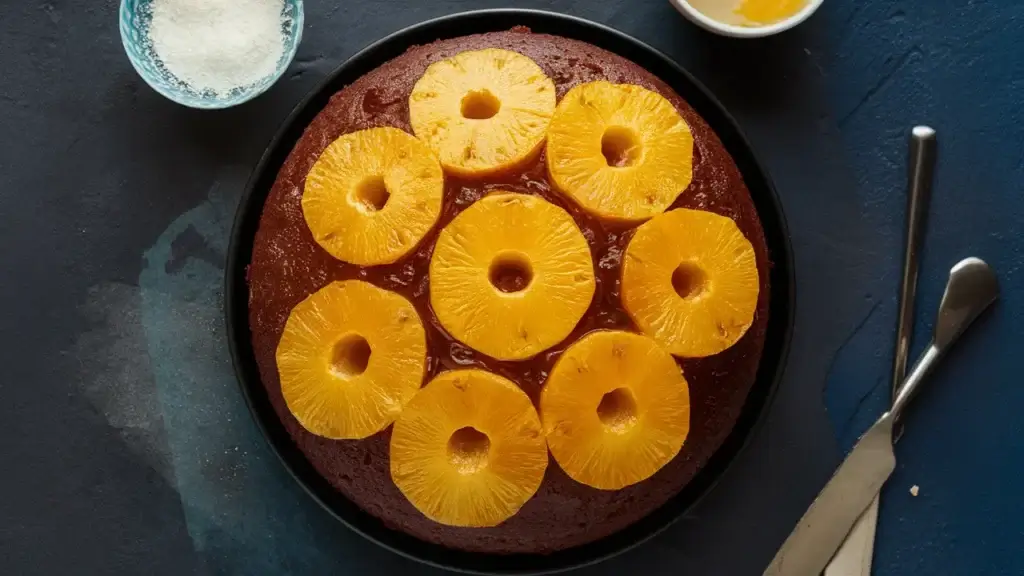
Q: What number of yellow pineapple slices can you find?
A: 8